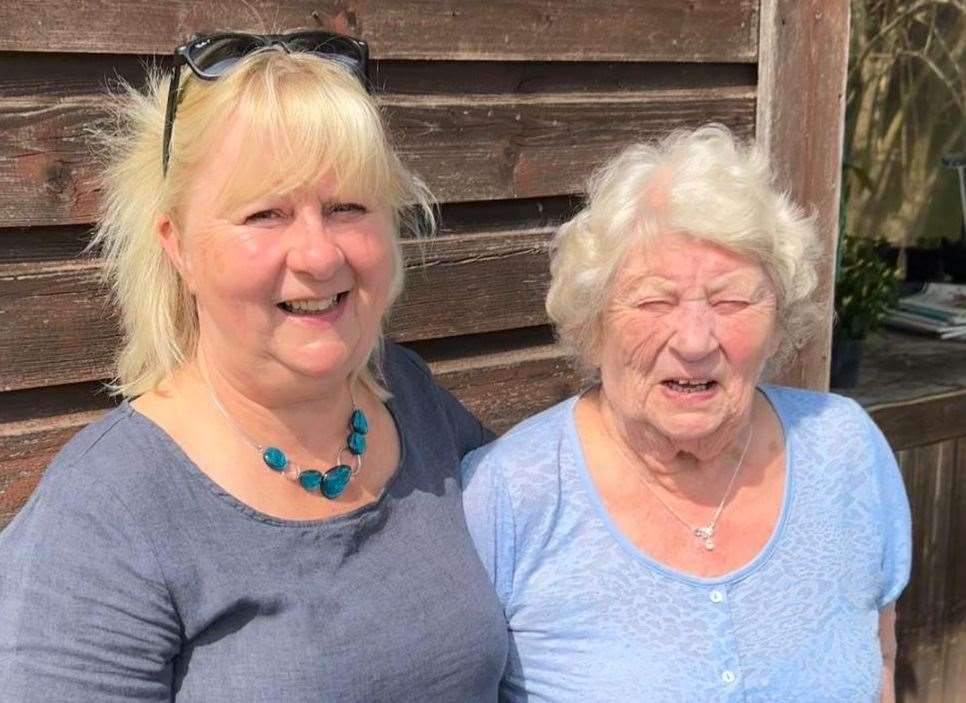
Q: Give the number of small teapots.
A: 0